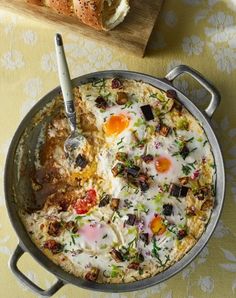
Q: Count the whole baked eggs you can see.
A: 4